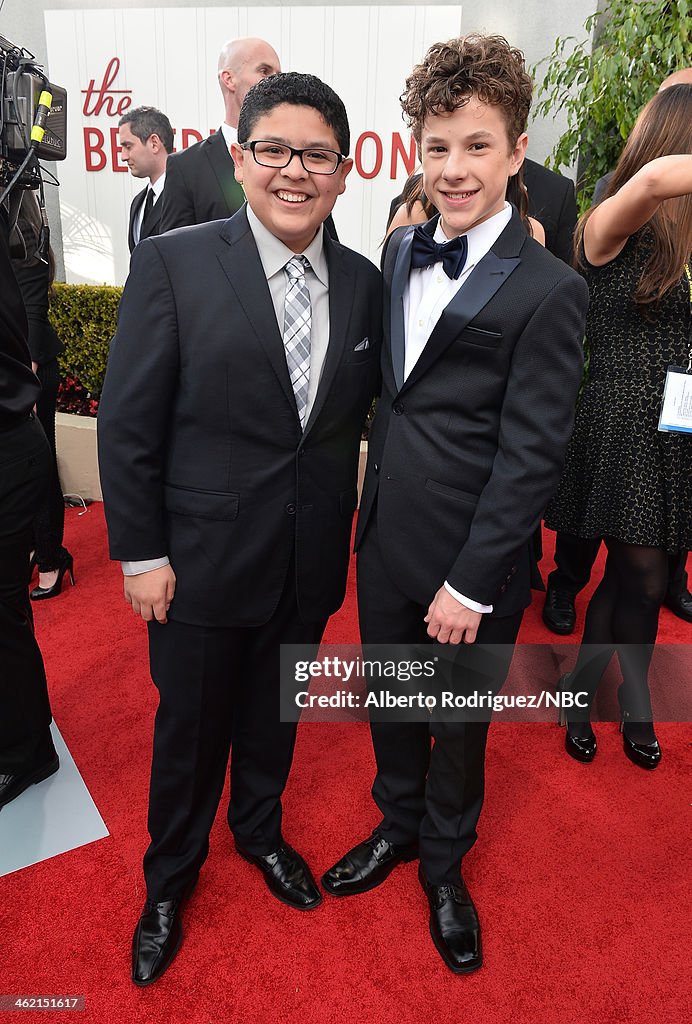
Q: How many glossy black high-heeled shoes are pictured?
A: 3